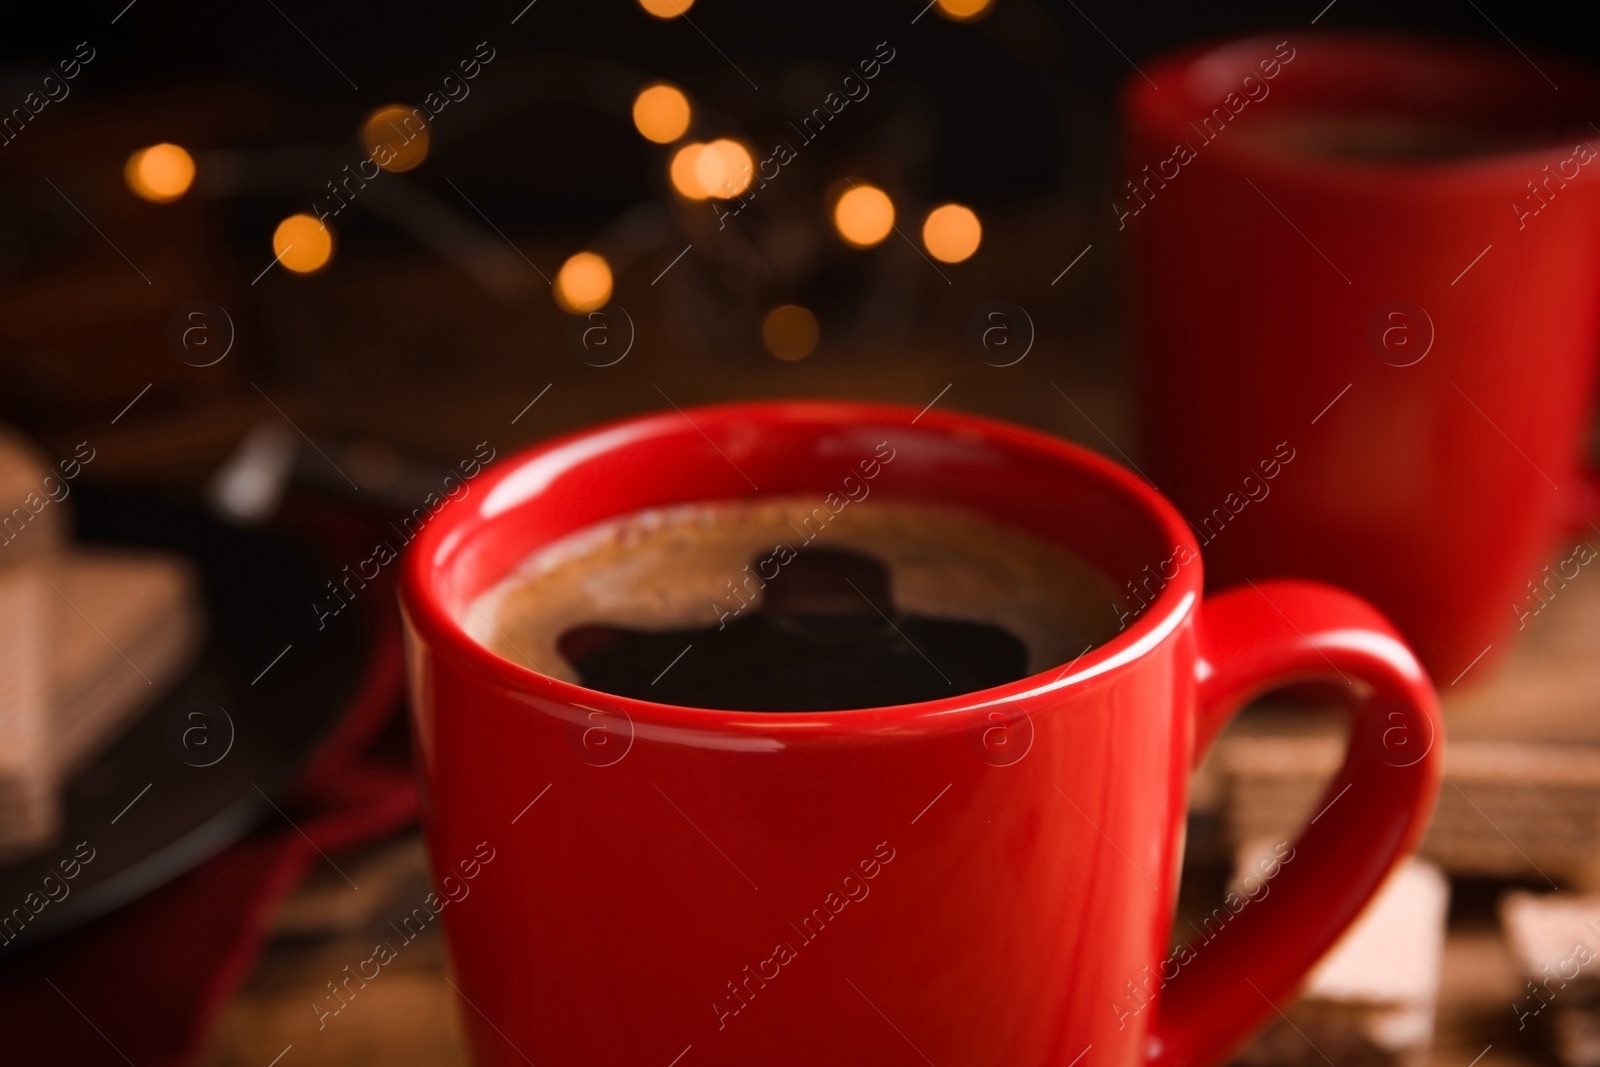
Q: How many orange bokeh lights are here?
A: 12